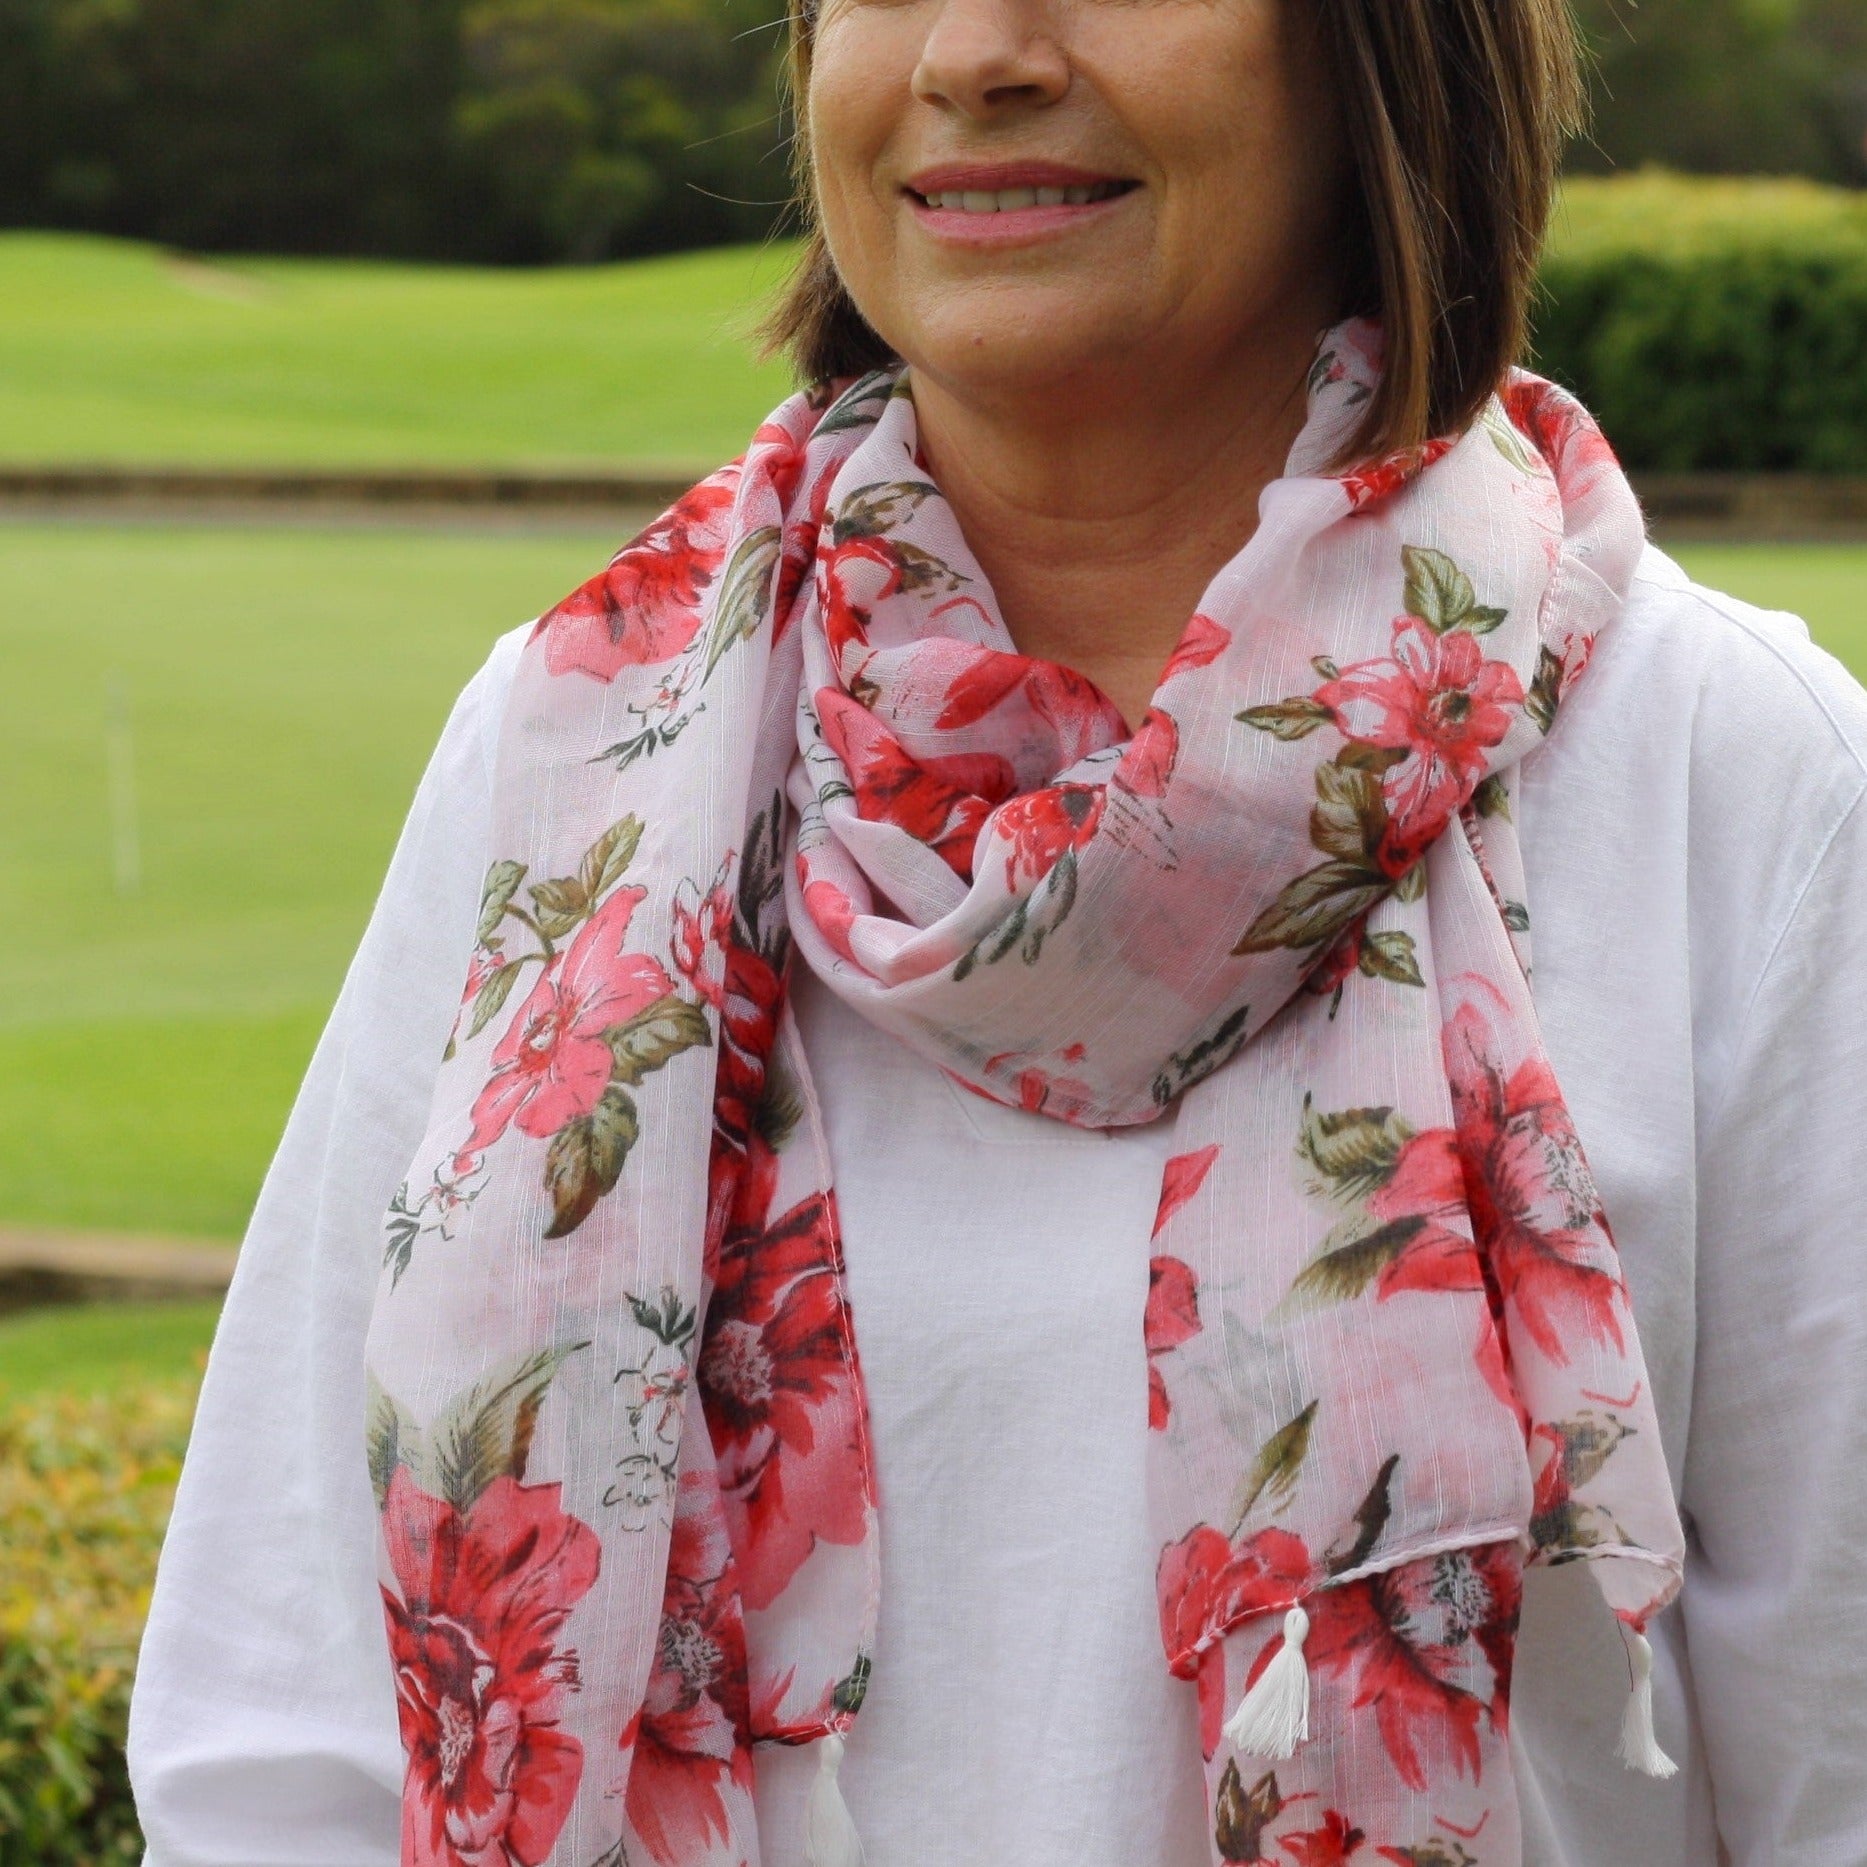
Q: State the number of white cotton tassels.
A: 3